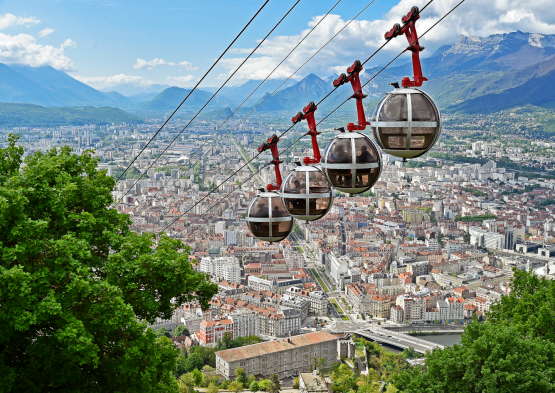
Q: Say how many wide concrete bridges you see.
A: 1